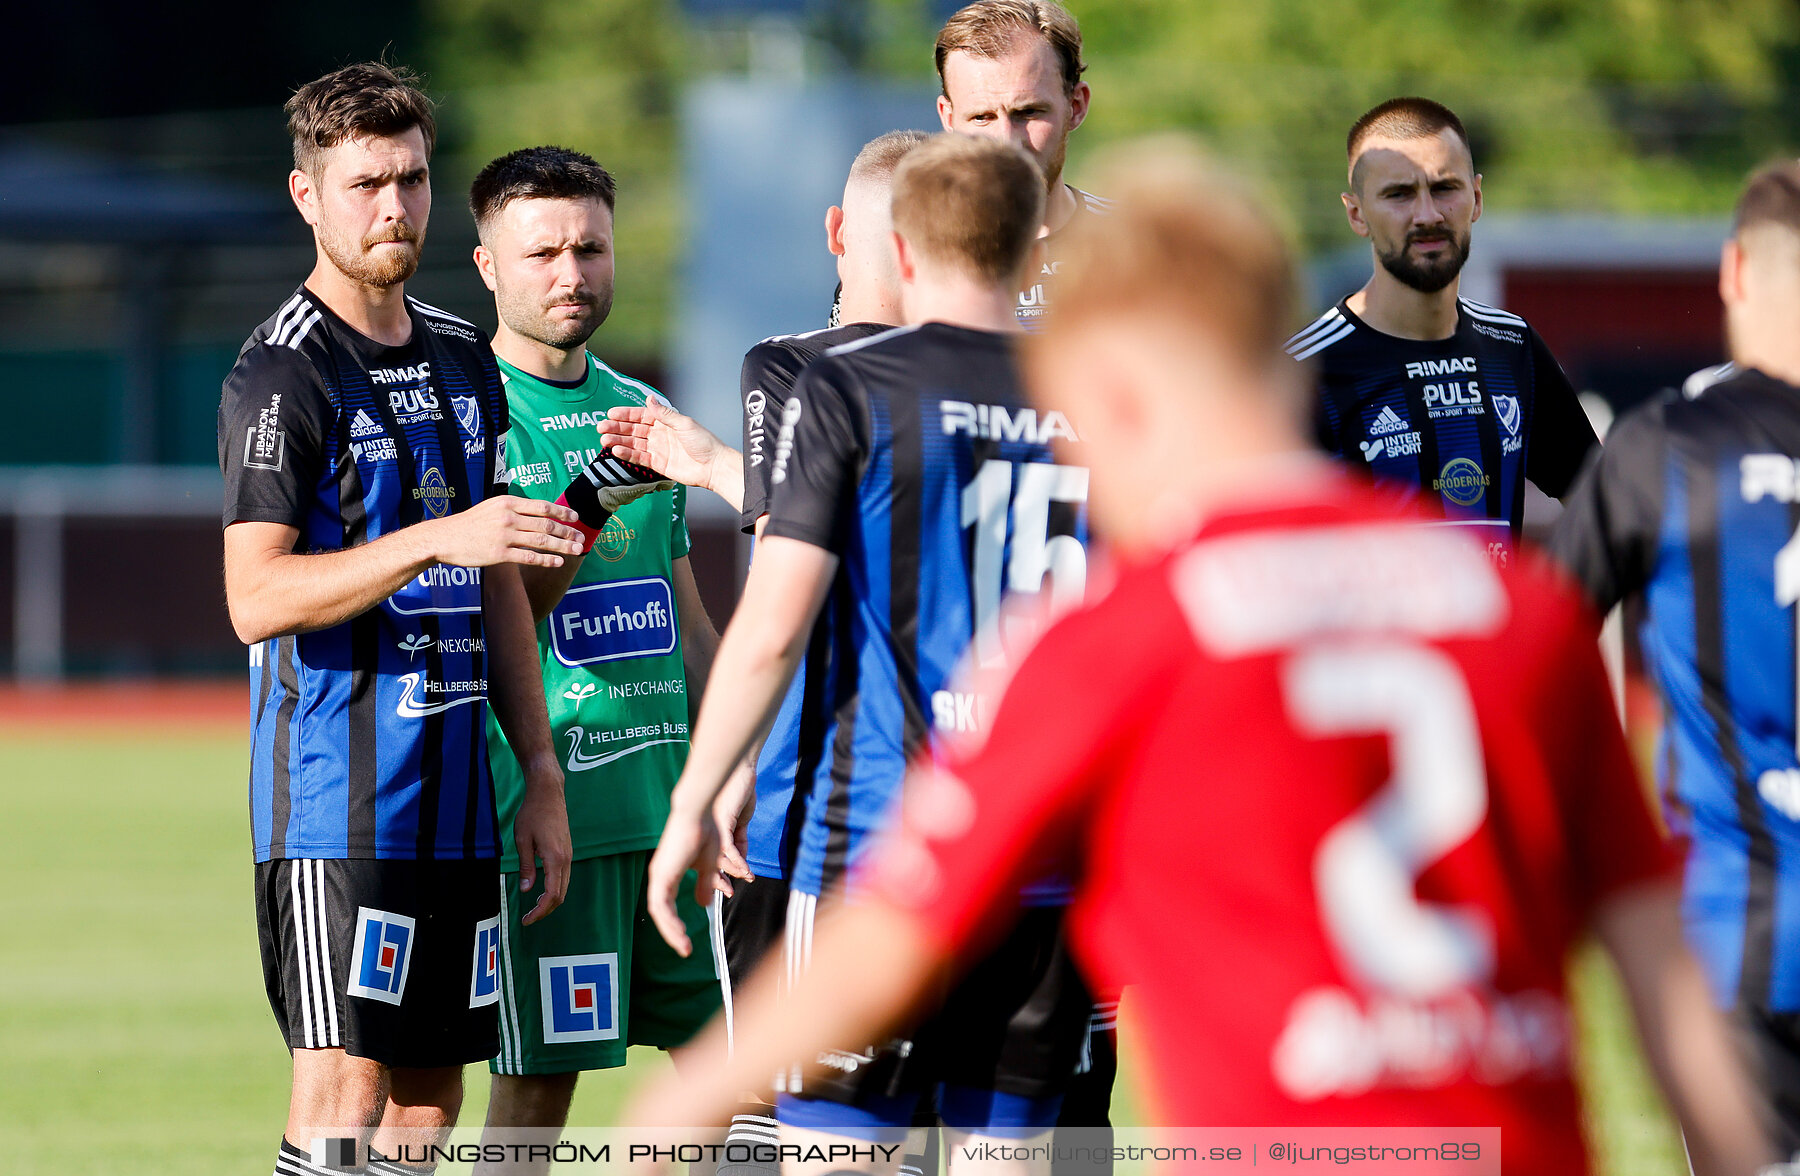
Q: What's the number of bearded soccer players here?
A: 4